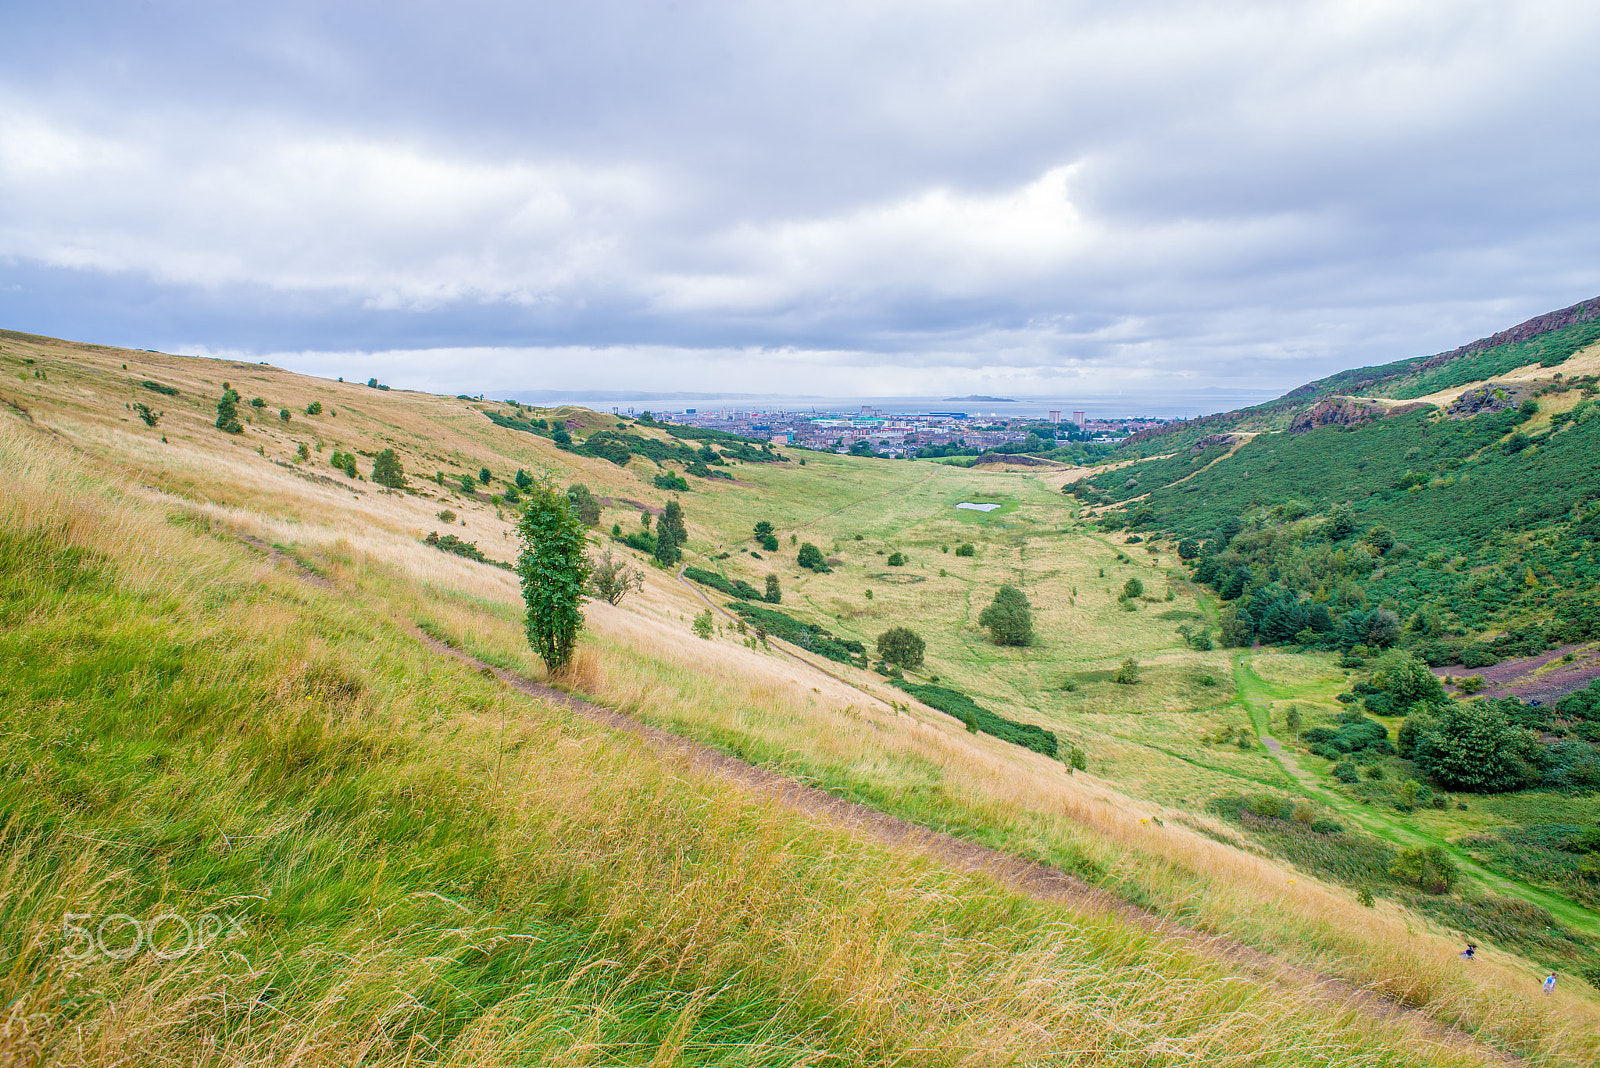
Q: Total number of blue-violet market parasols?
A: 0